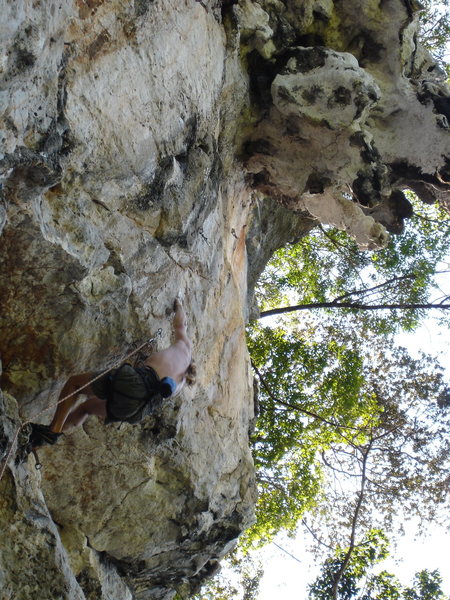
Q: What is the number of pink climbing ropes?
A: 1